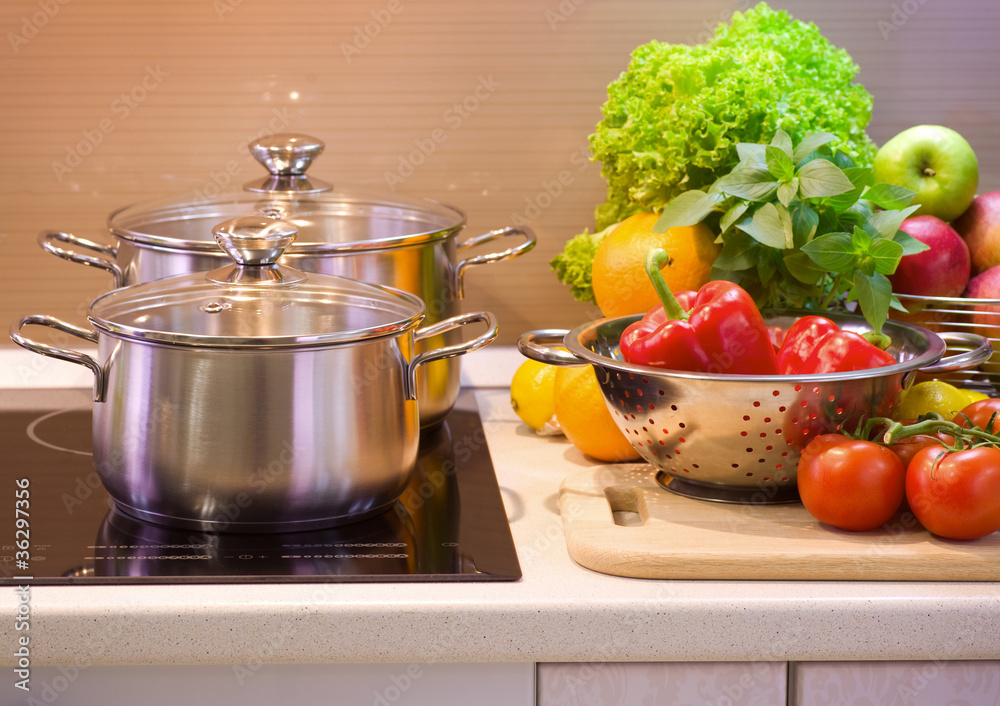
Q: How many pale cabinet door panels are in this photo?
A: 3